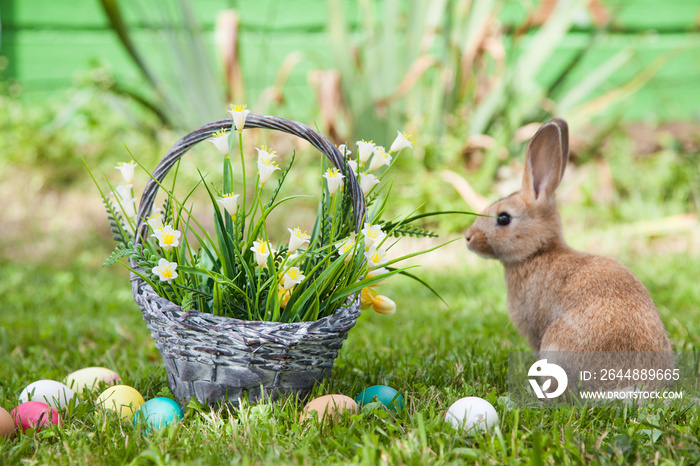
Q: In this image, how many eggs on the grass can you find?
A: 9